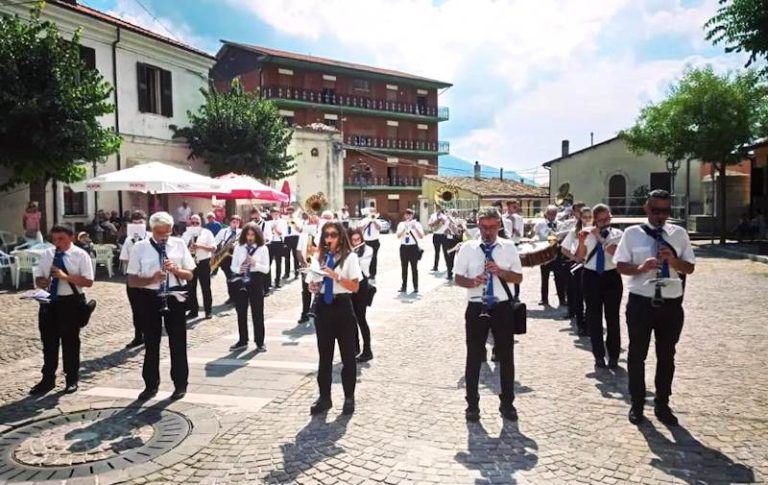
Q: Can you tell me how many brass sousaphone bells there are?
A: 3